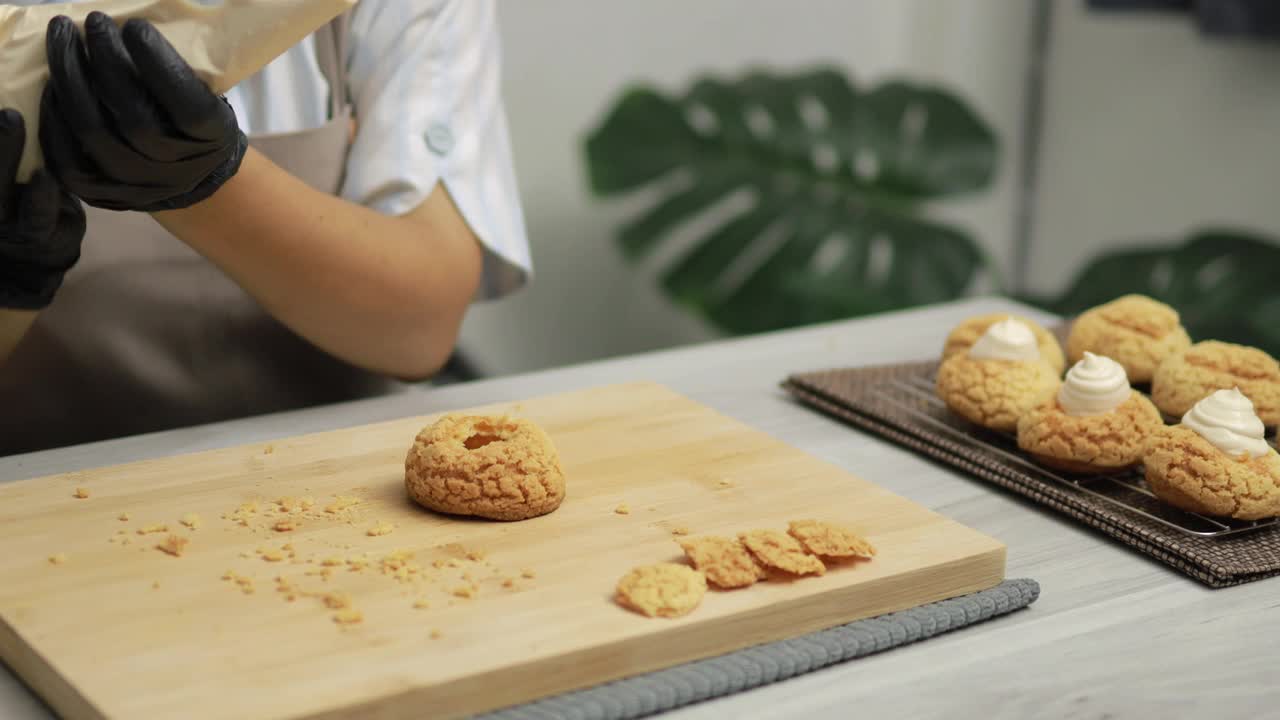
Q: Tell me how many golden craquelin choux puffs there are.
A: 7